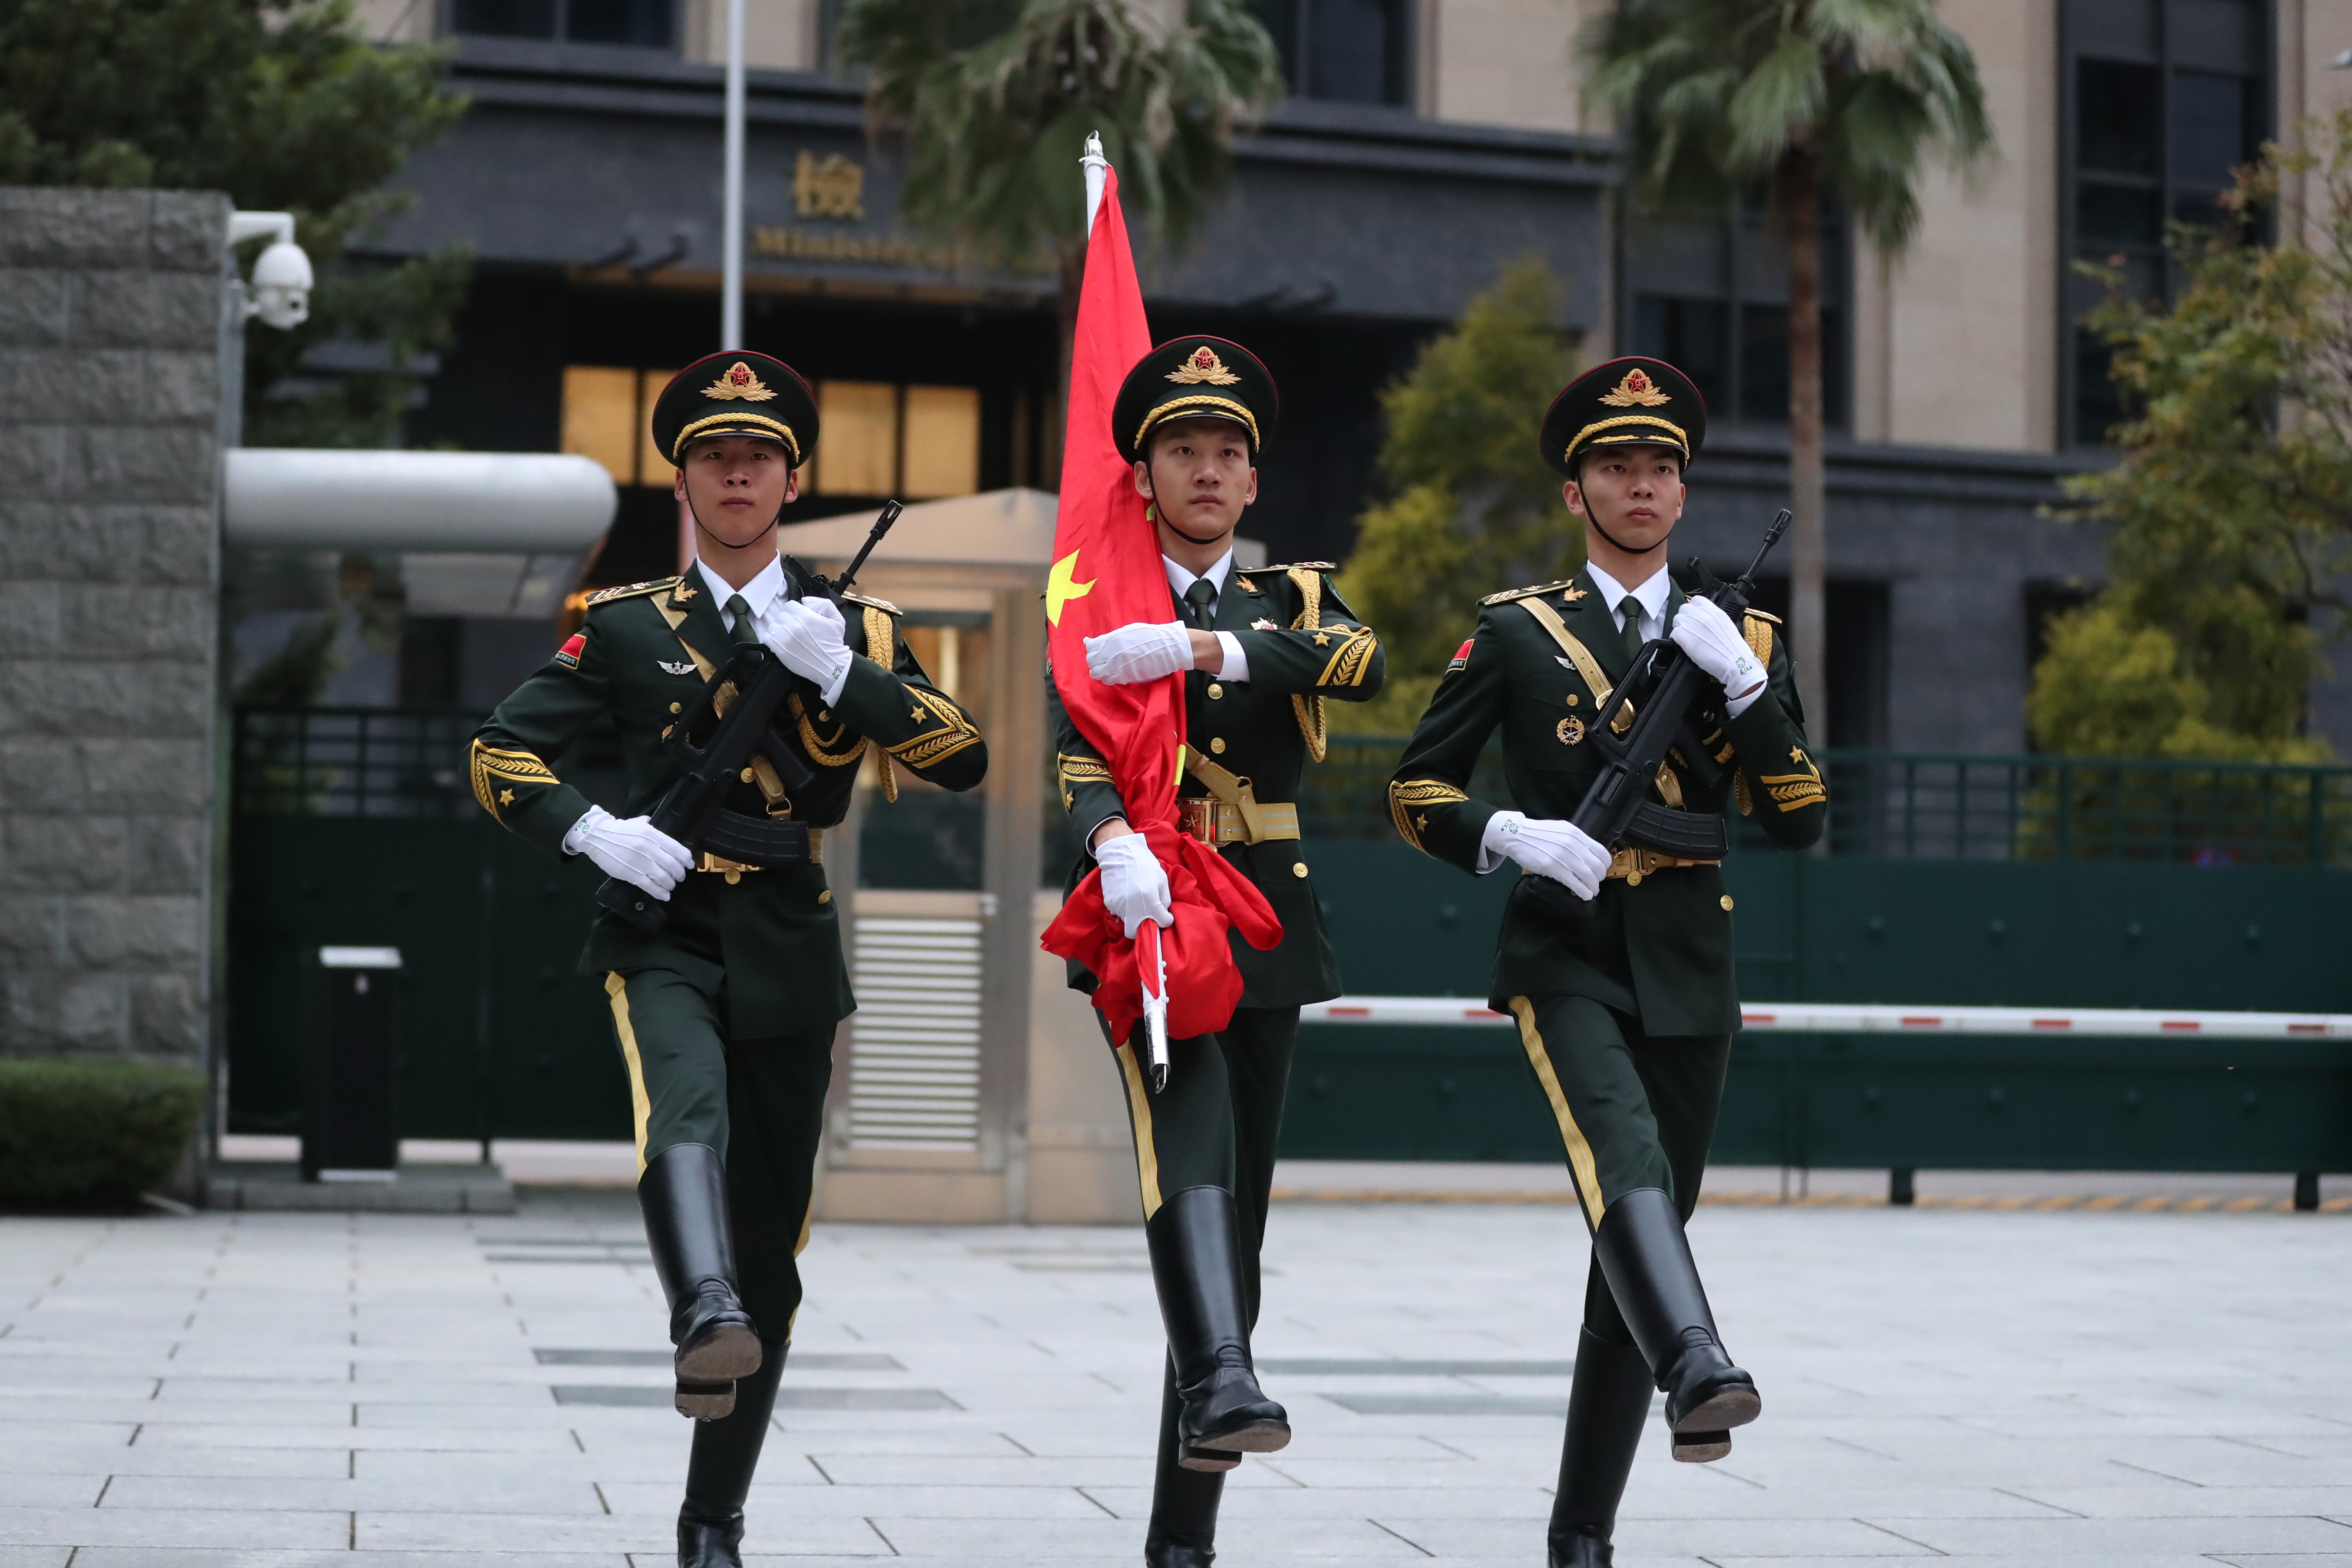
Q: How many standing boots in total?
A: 3